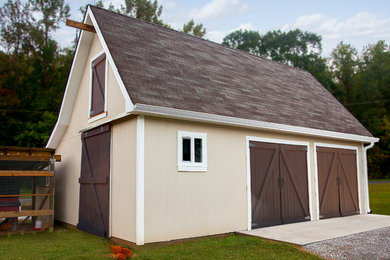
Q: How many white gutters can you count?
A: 1